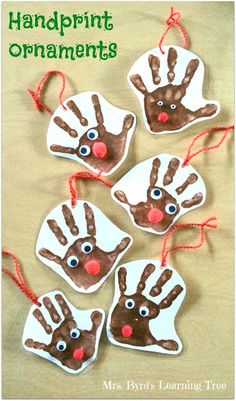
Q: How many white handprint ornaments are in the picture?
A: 6